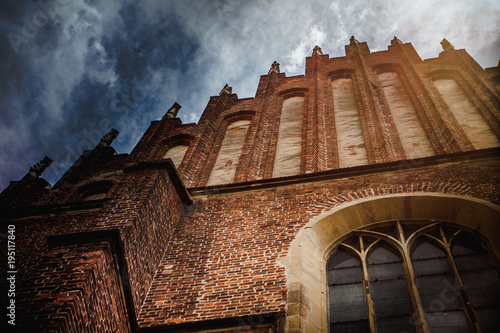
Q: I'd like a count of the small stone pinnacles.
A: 9